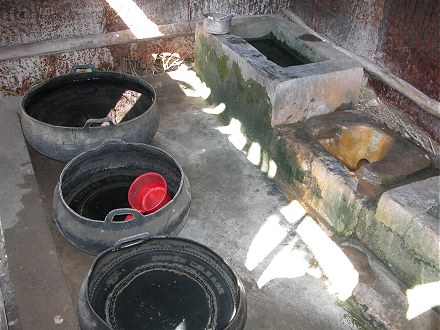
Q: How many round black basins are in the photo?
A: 3